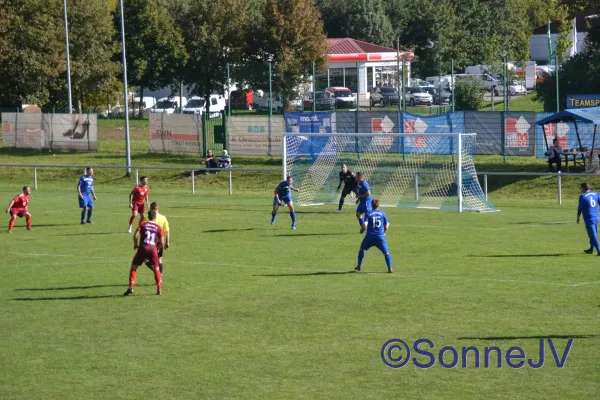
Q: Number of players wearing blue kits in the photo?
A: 5